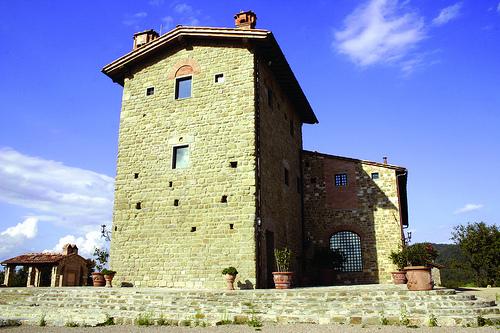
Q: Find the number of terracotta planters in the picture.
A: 6